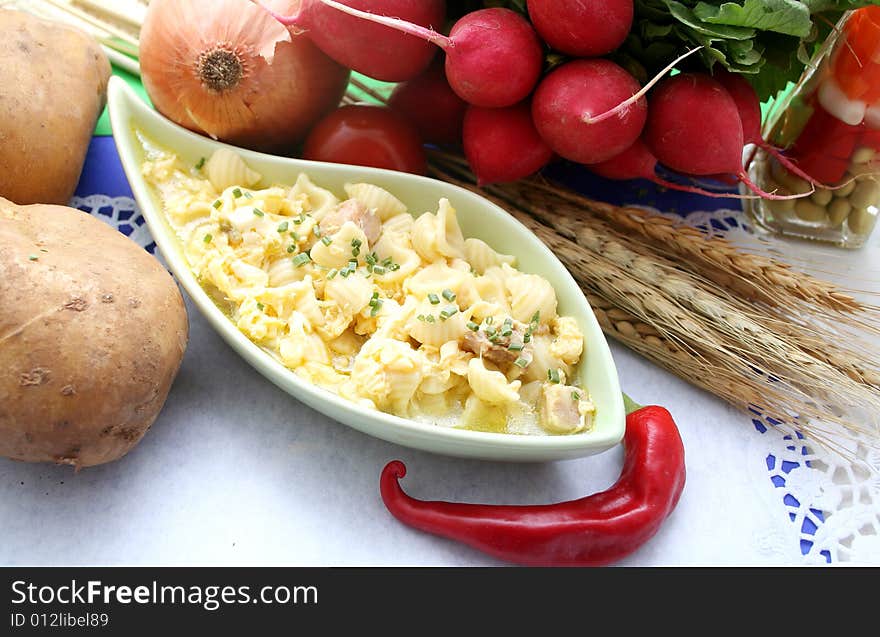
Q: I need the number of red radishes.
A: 9